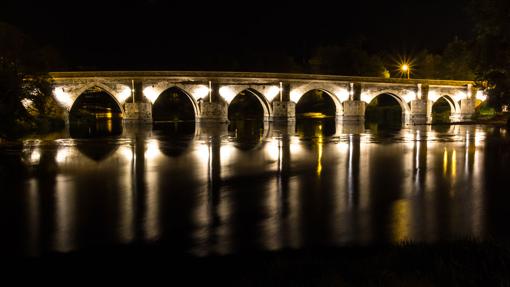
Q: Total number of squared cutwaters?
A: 6